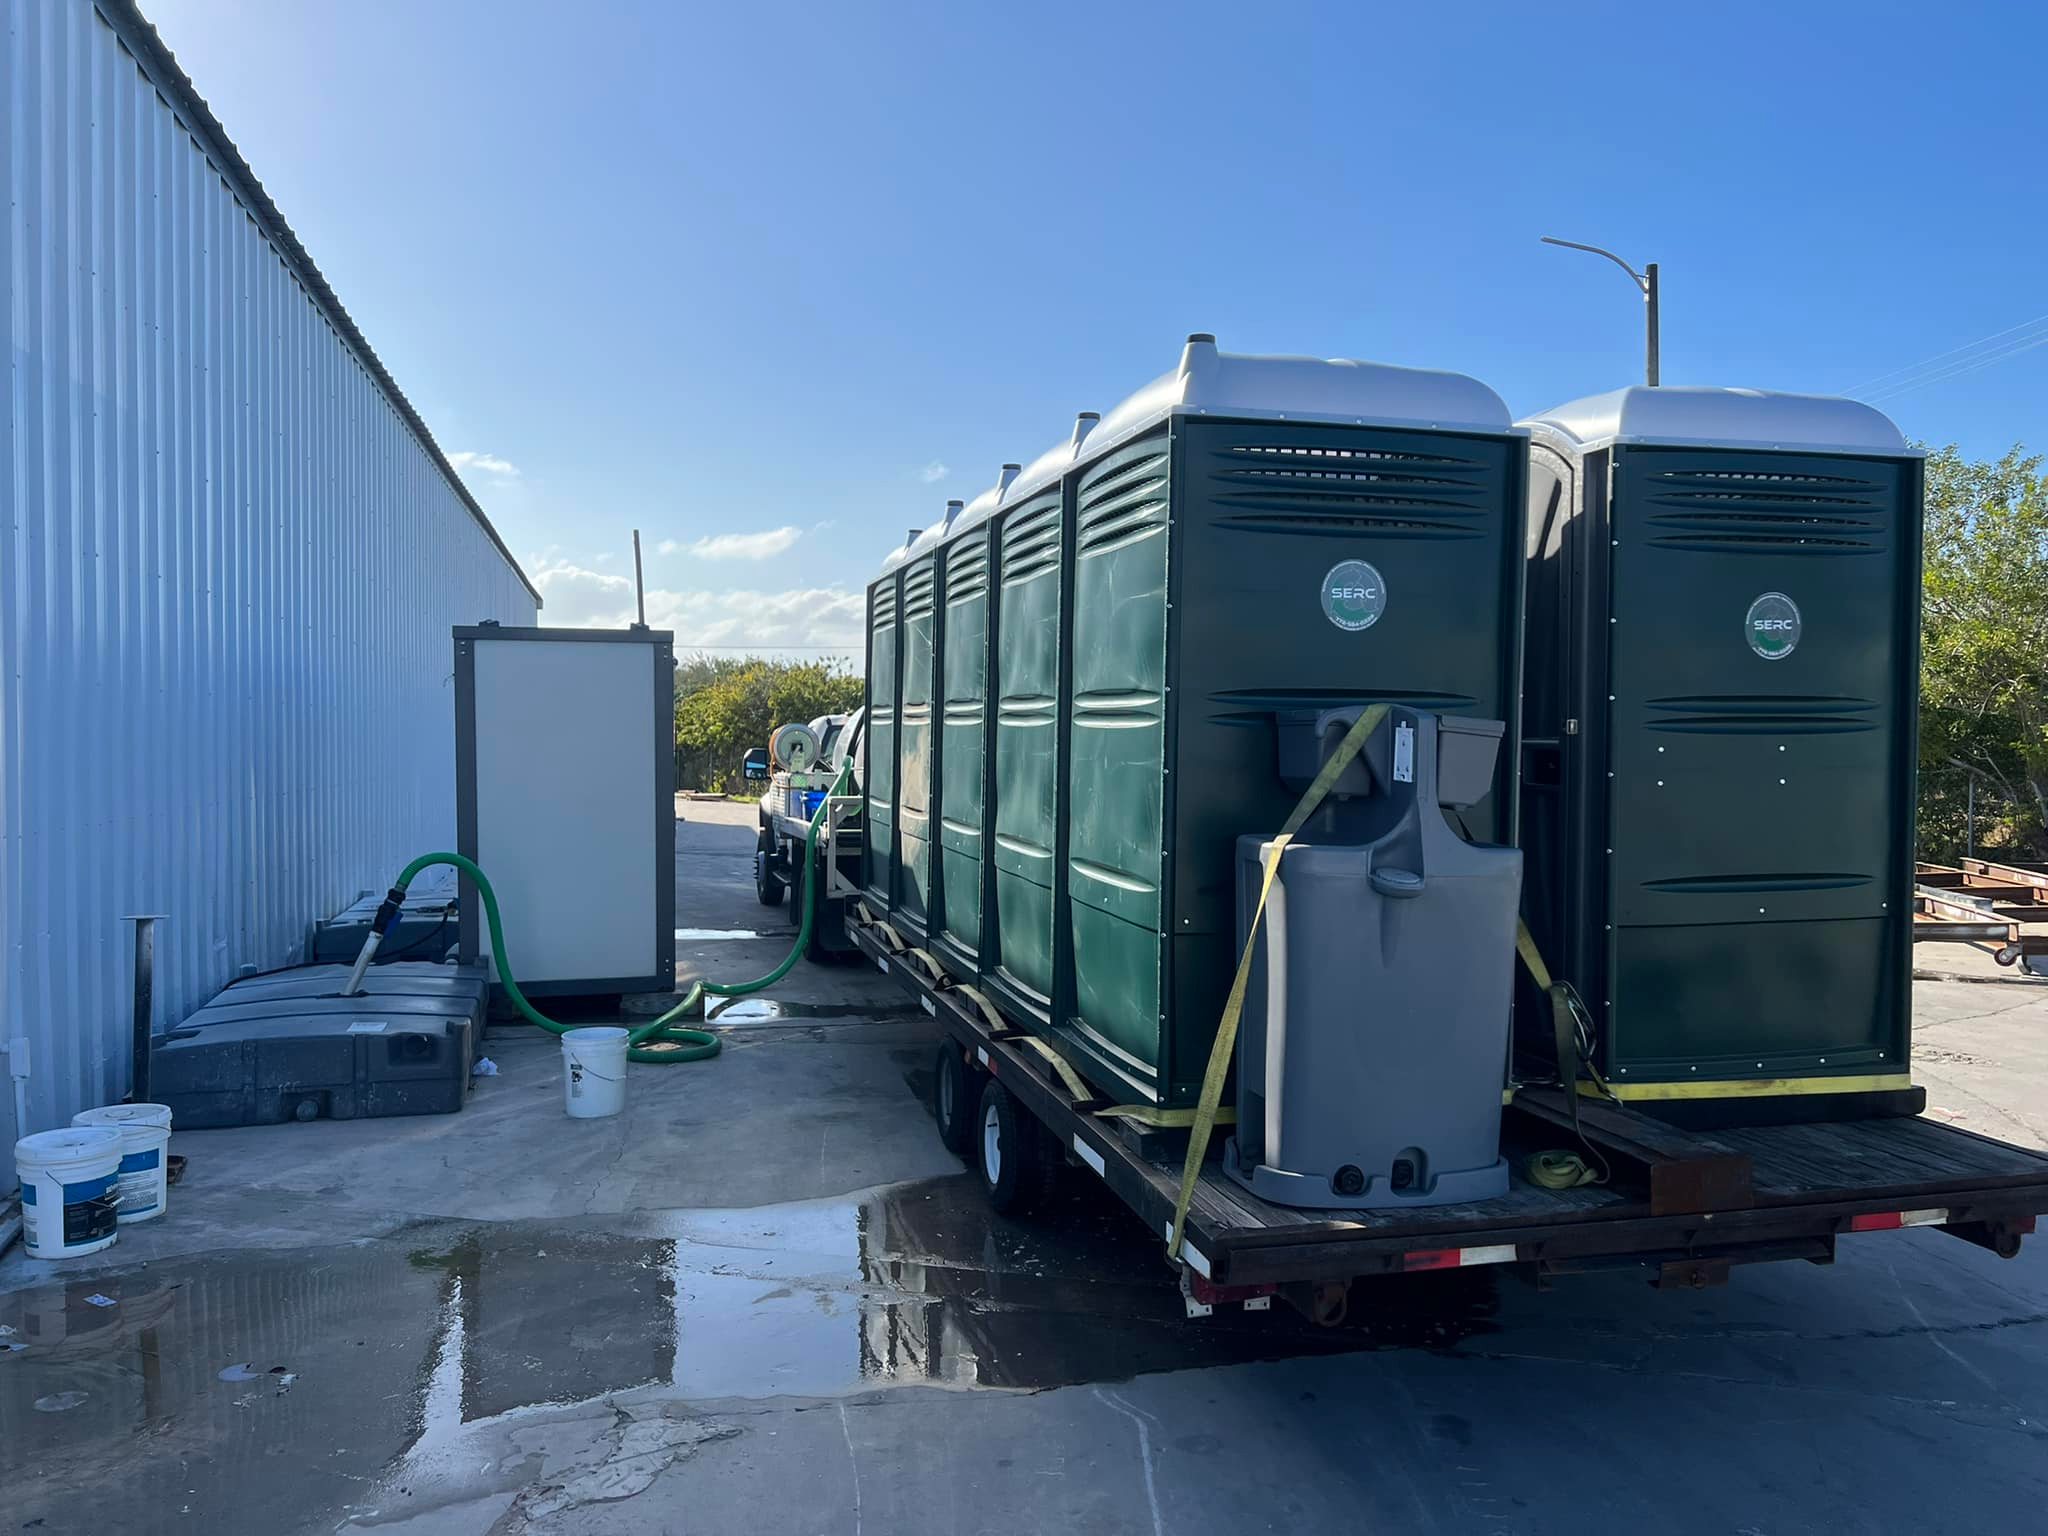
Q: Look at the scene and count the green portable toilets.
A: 6